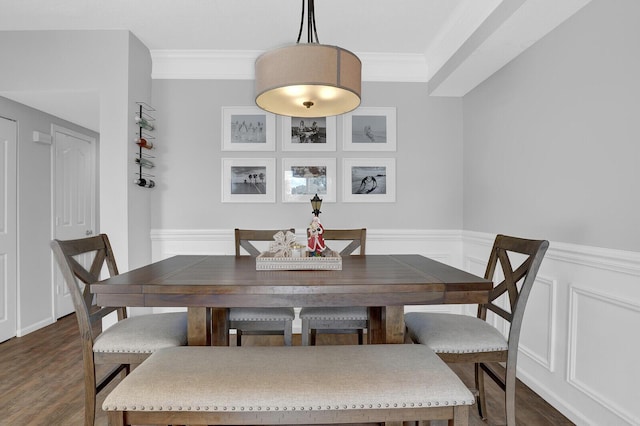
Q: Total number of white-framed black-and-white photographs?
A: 6